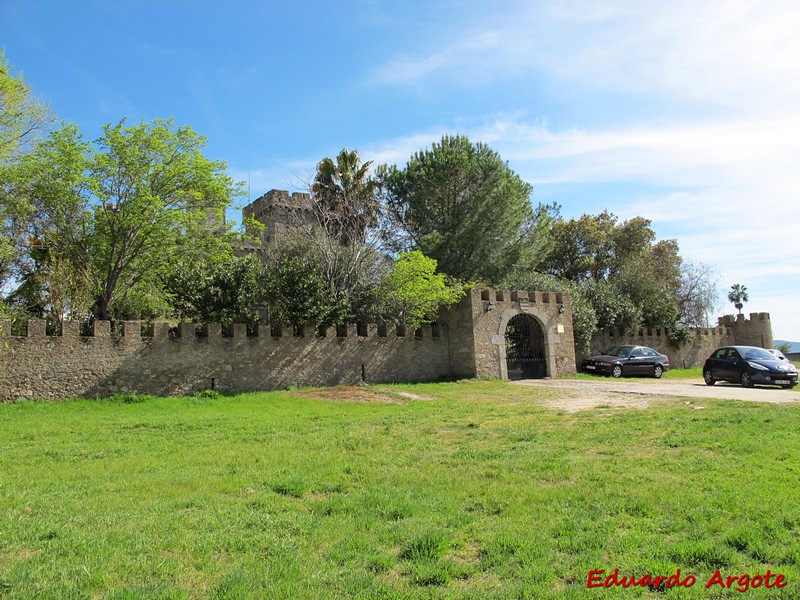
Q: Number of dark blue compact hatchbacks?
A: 1